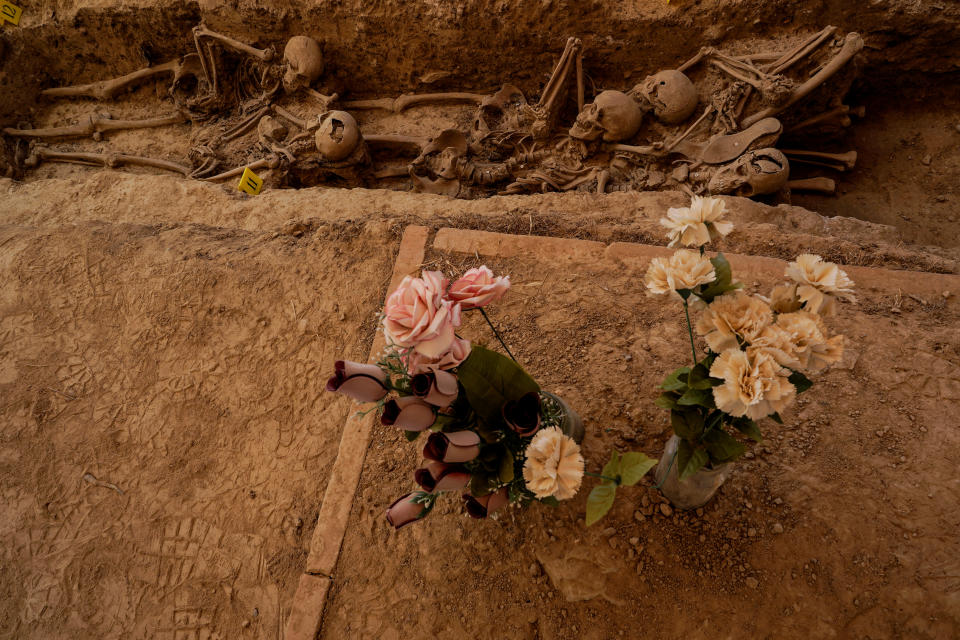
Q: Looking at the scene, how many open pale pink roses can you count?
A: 3